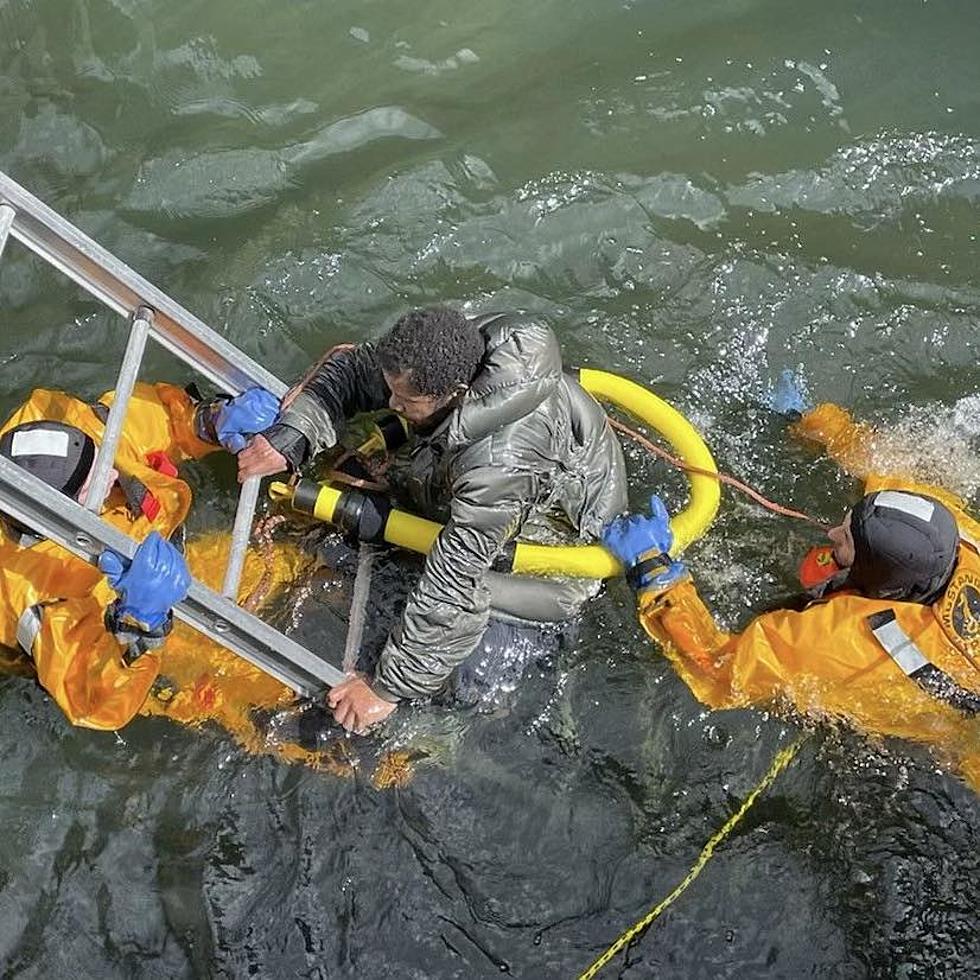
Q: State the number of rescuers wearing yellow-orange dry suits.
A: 2